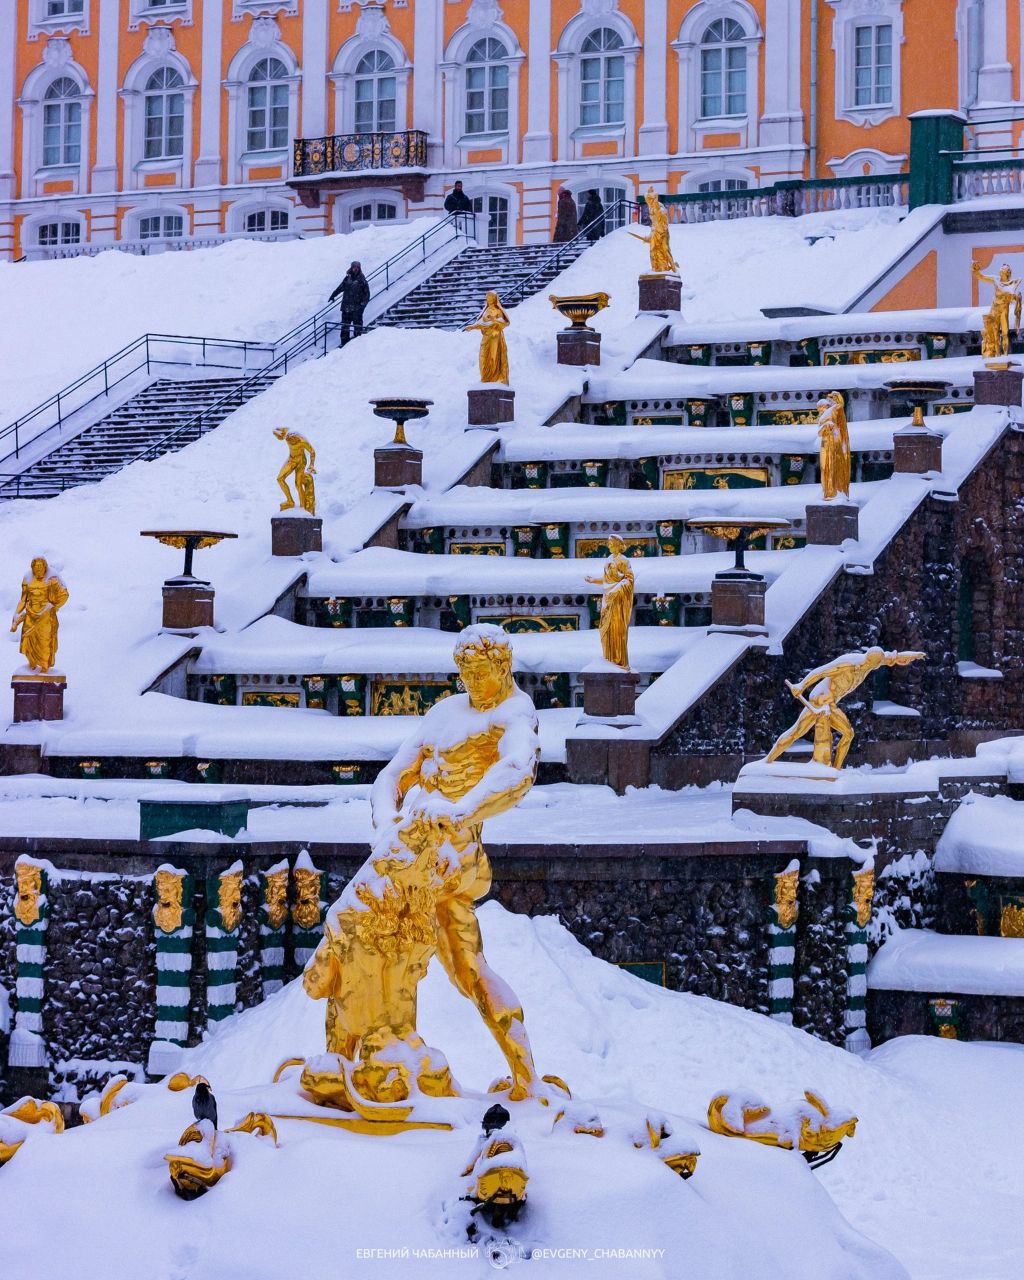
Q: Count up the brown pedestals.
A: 12